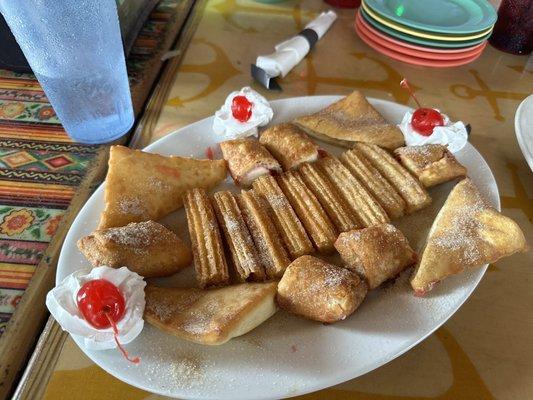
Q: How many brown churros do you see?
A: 9